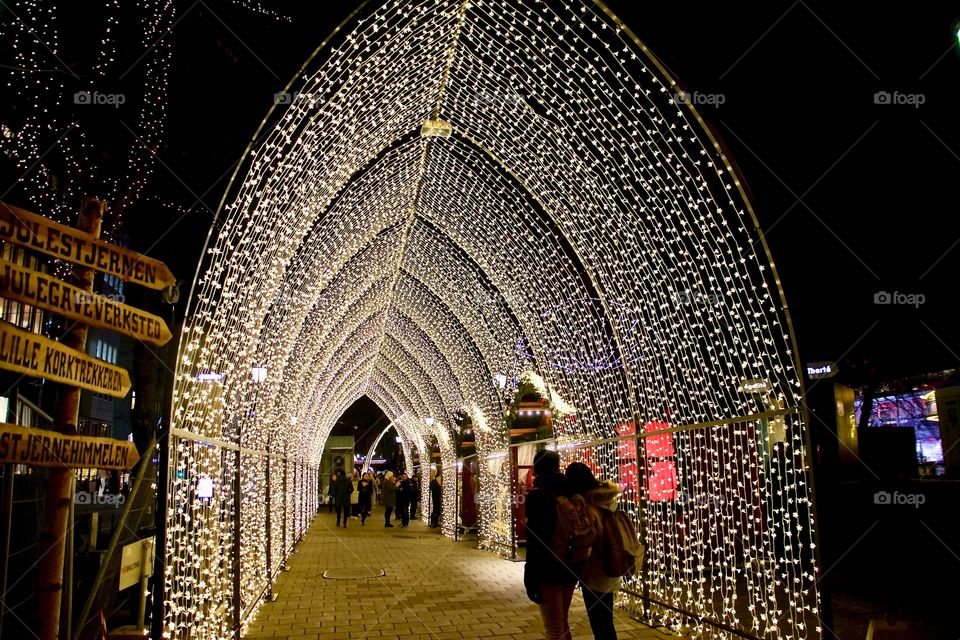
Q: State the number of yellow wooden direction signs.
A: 4